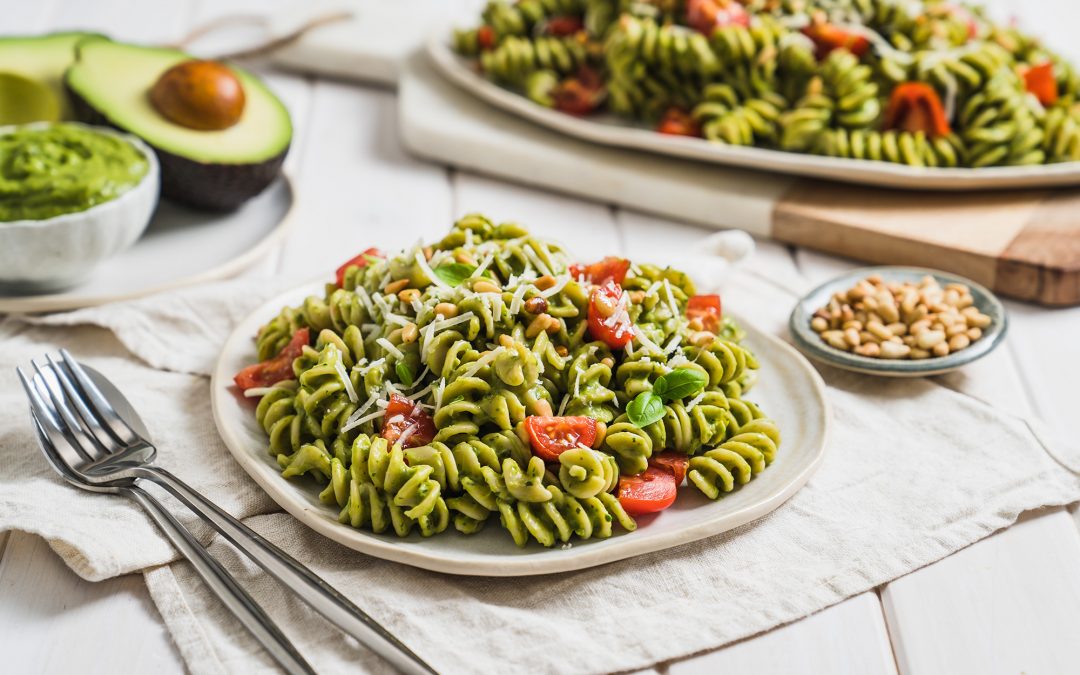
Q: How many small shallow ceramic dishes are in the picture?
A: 1